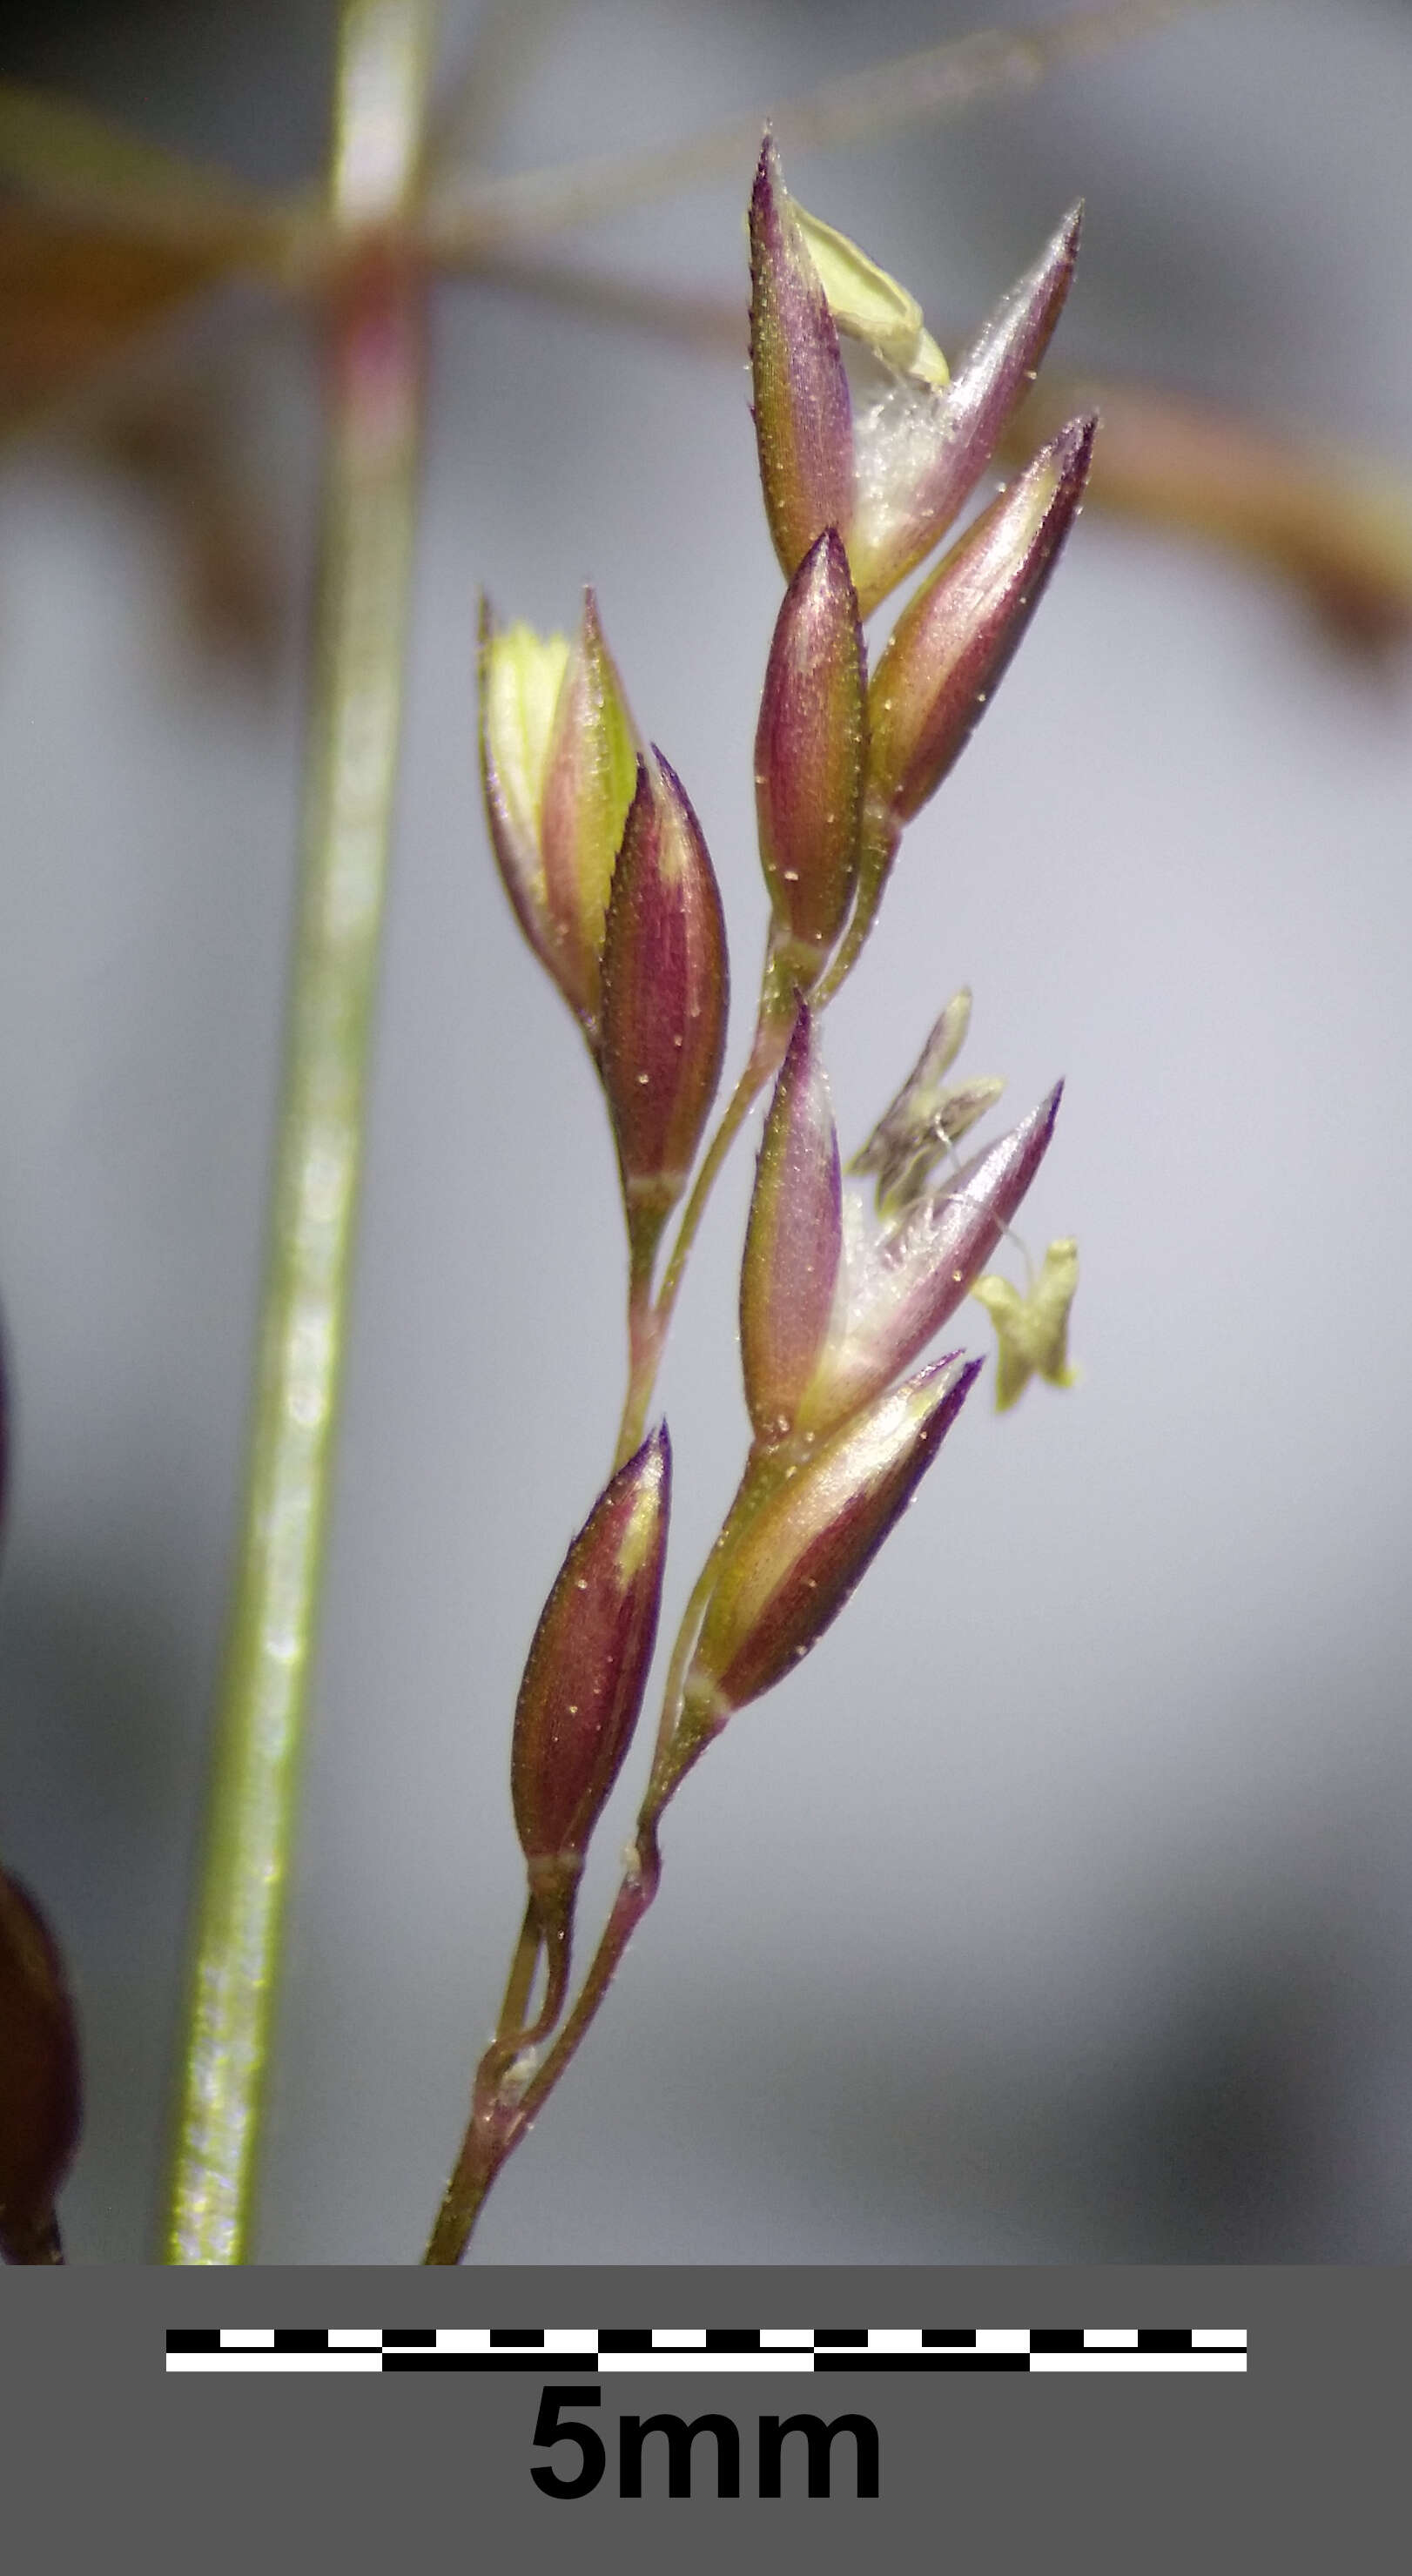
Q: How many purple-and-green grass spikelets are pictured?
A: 8